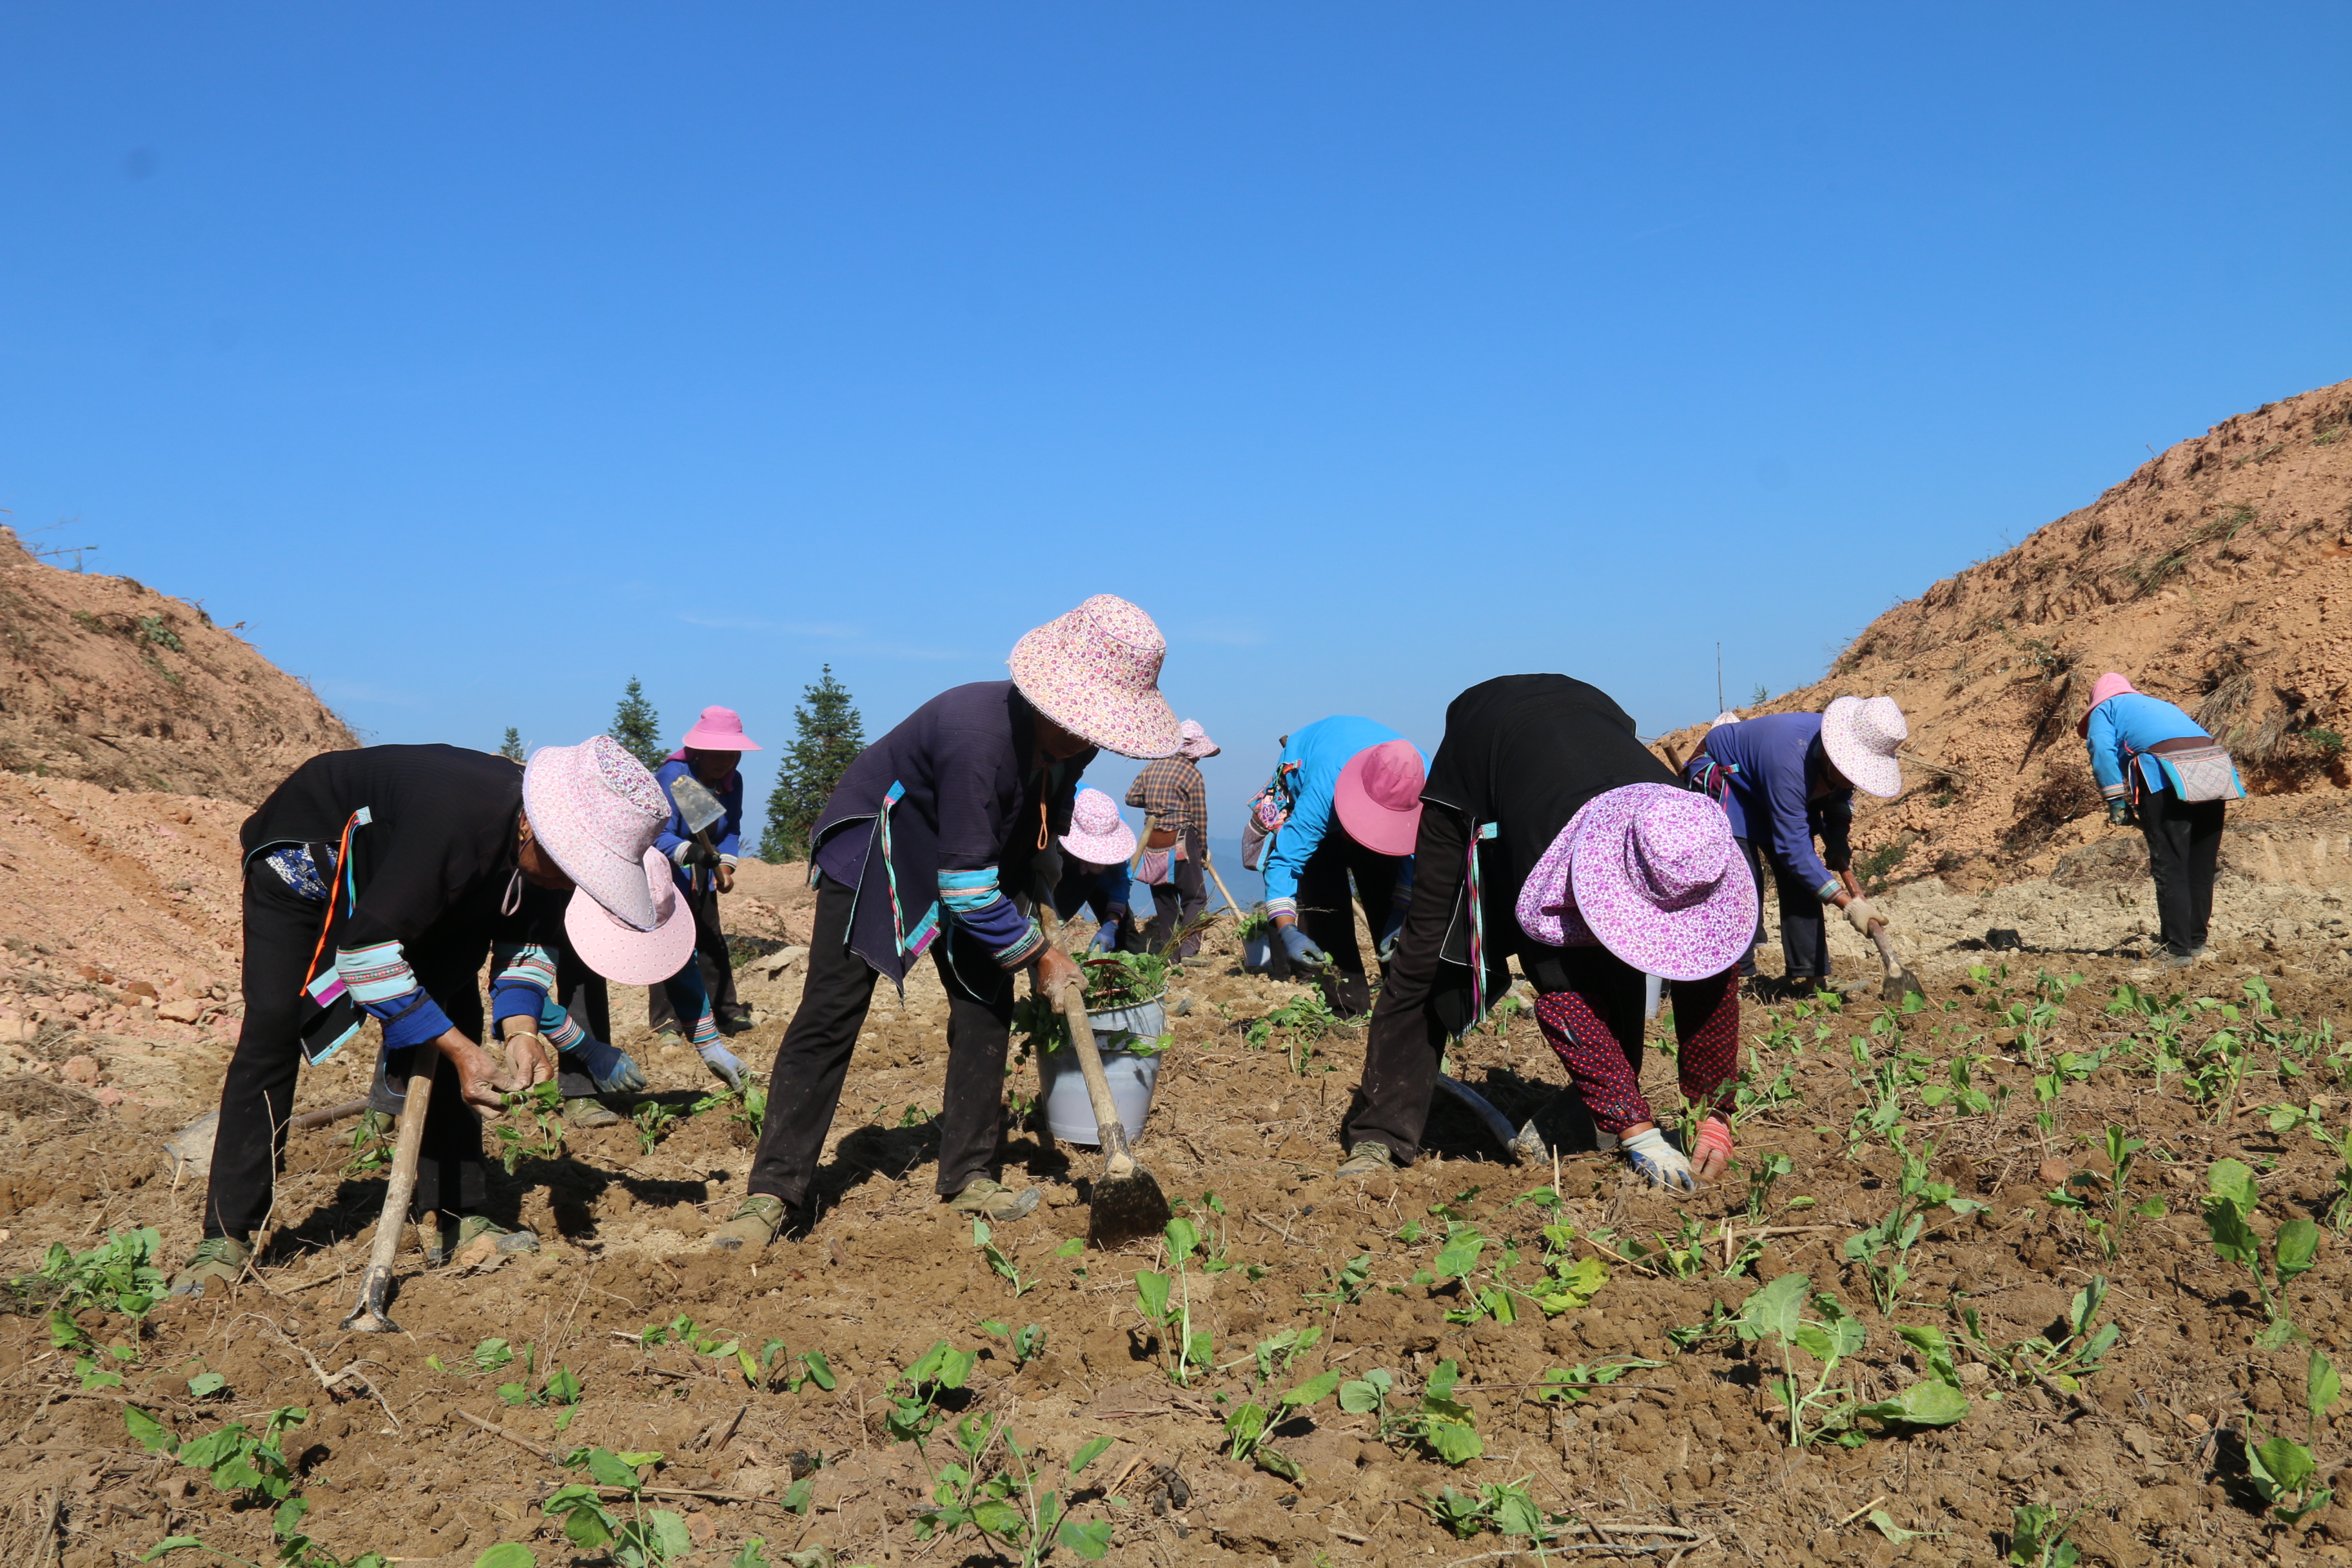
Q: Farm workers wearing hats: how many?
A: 11